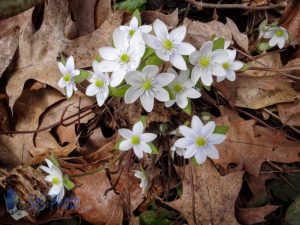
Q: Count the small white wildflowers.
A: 14